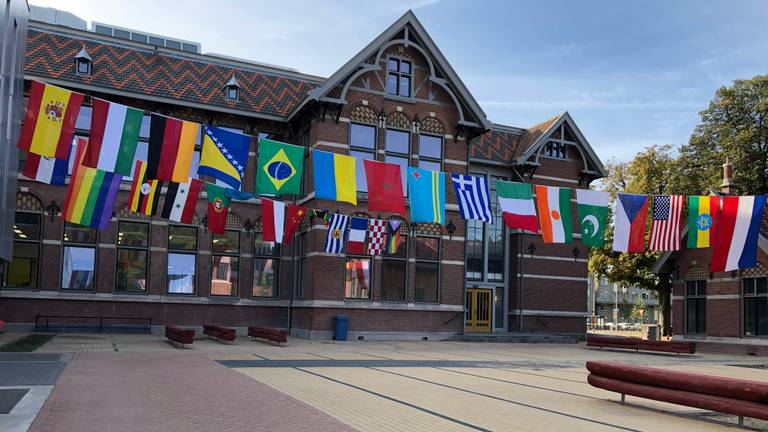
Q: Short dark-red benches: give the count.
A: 3